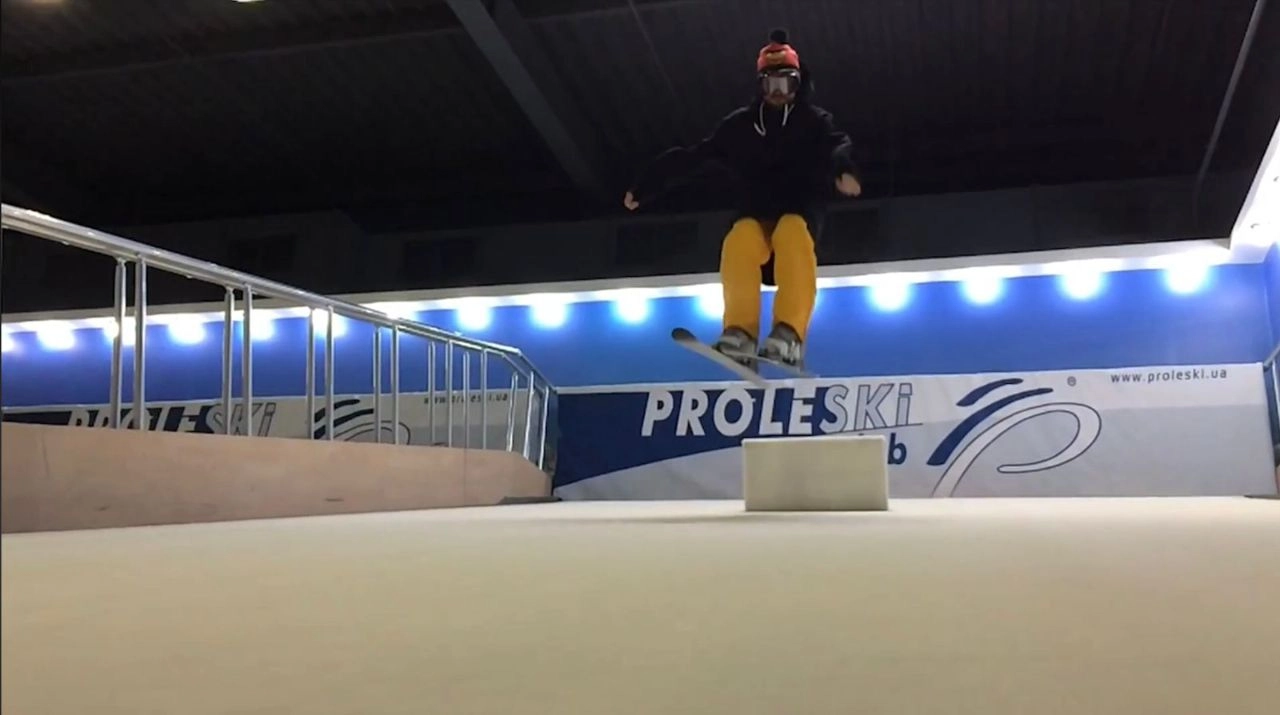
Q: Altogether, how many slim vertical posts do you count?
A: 15